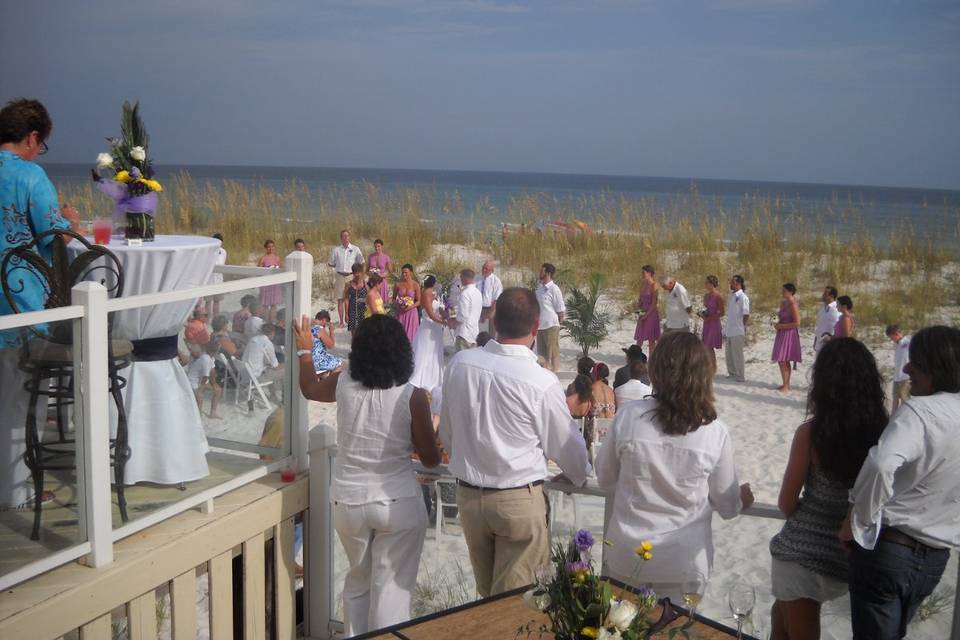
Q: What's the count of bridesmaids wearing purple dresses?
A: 7